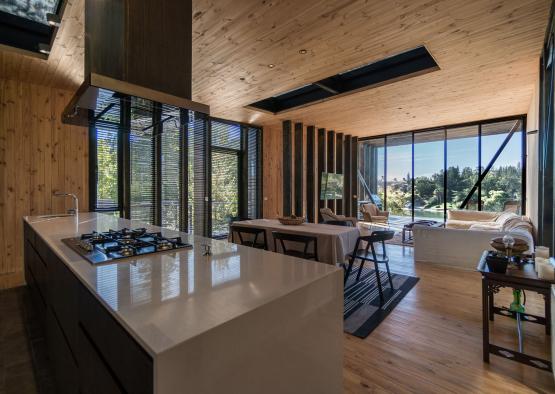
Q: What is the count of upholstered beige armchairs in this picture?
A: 2